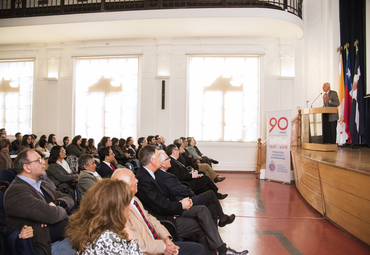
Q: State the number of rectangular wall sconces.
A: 3